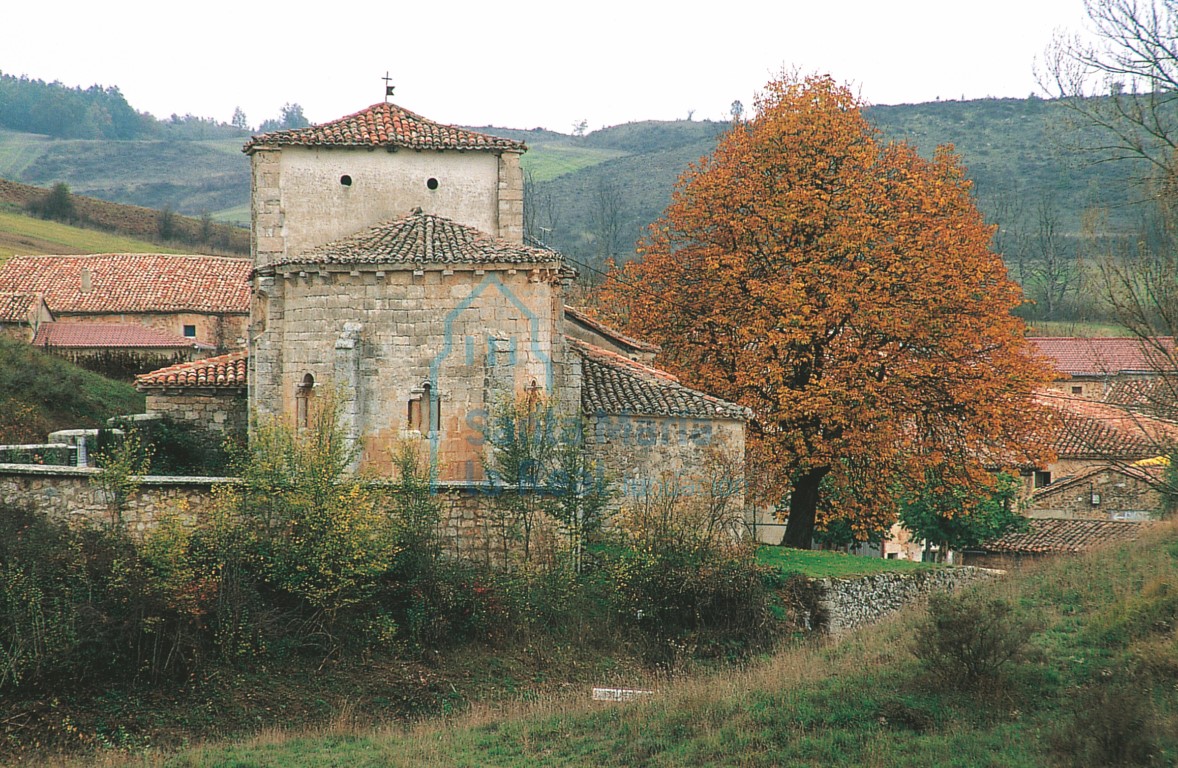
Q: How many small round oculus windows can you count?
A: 2